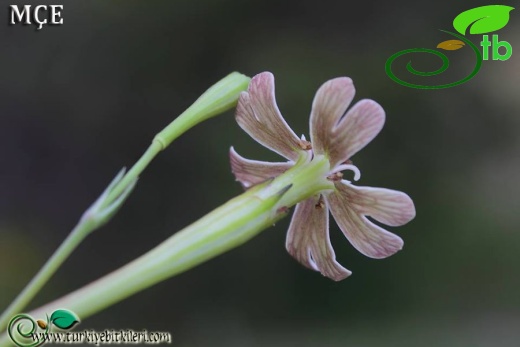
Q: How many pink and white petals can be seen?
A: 5